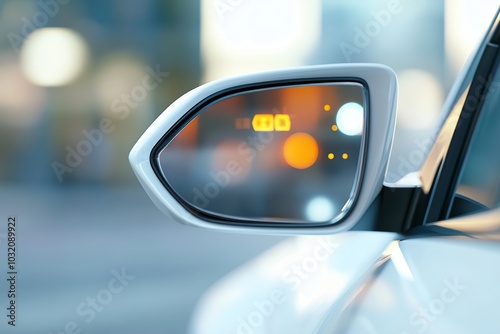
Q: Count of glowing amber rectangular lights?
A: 2